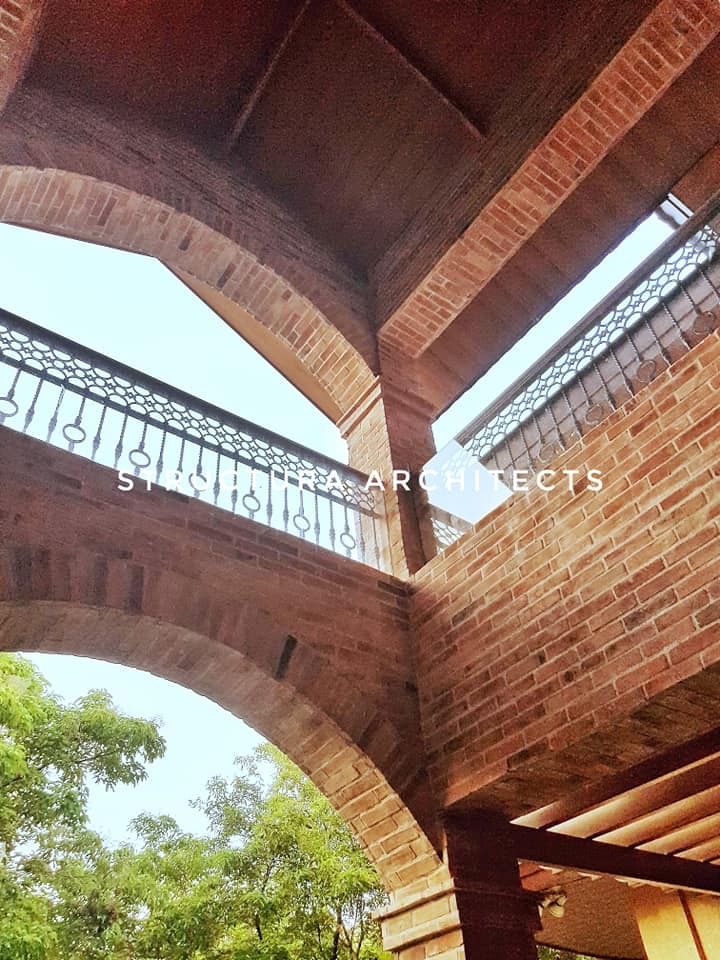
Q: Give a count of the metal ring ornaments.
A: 11